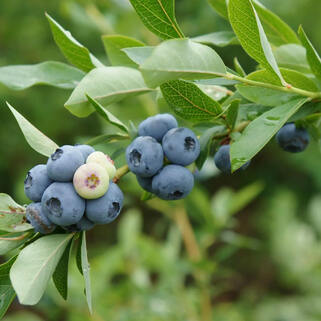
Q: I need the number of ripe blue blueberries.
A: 14